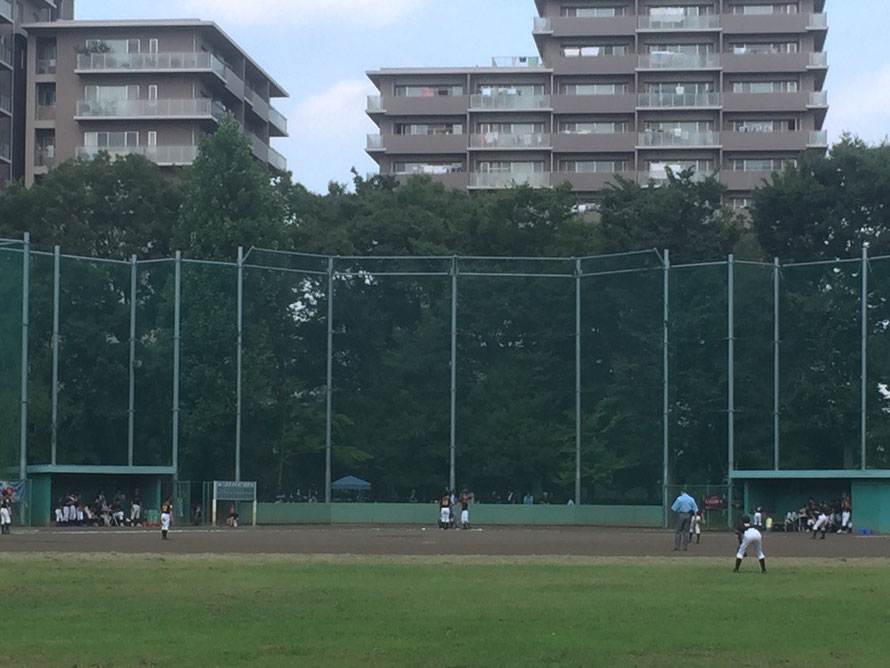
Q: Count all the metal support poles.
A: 12